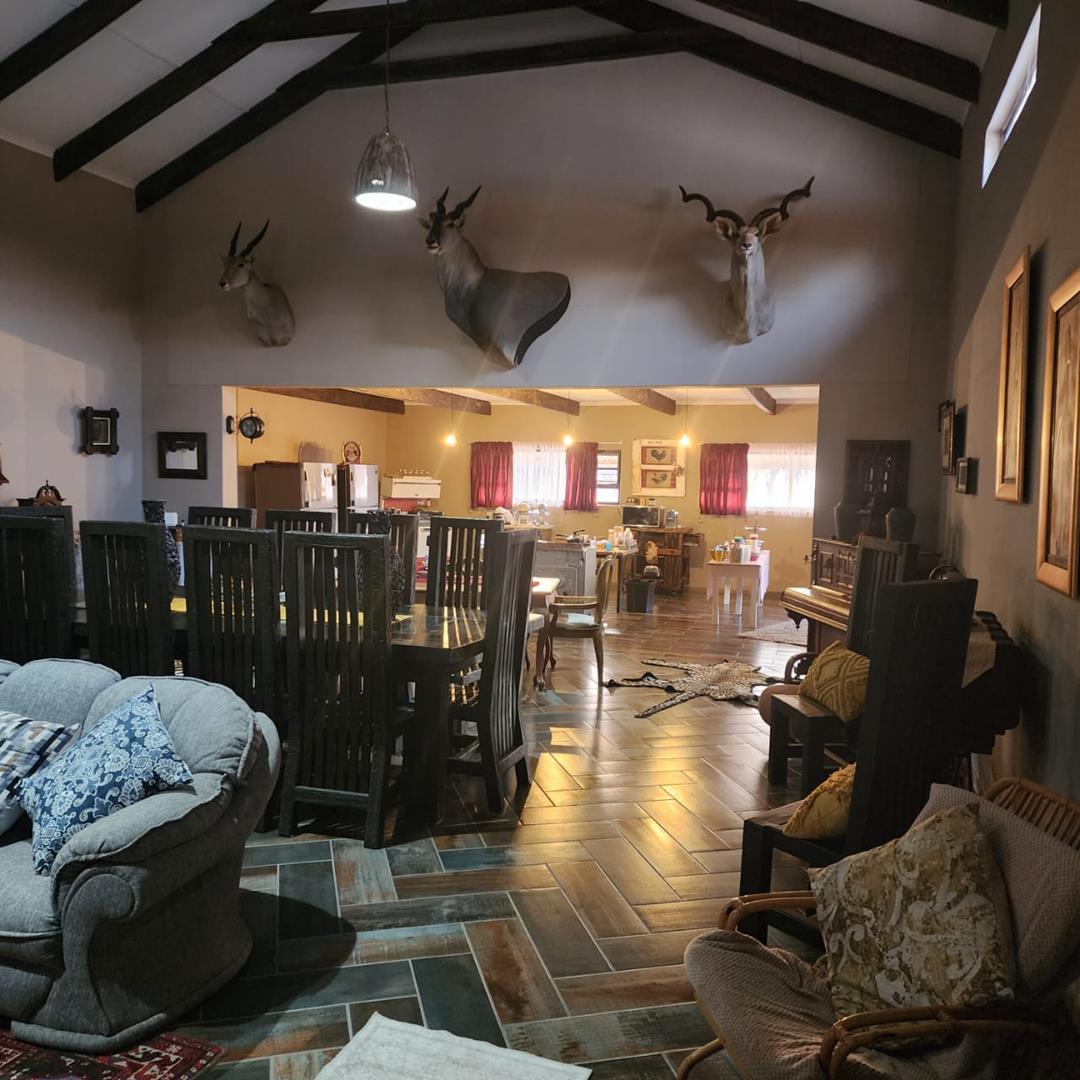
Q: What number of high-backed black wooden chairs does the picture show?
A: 12